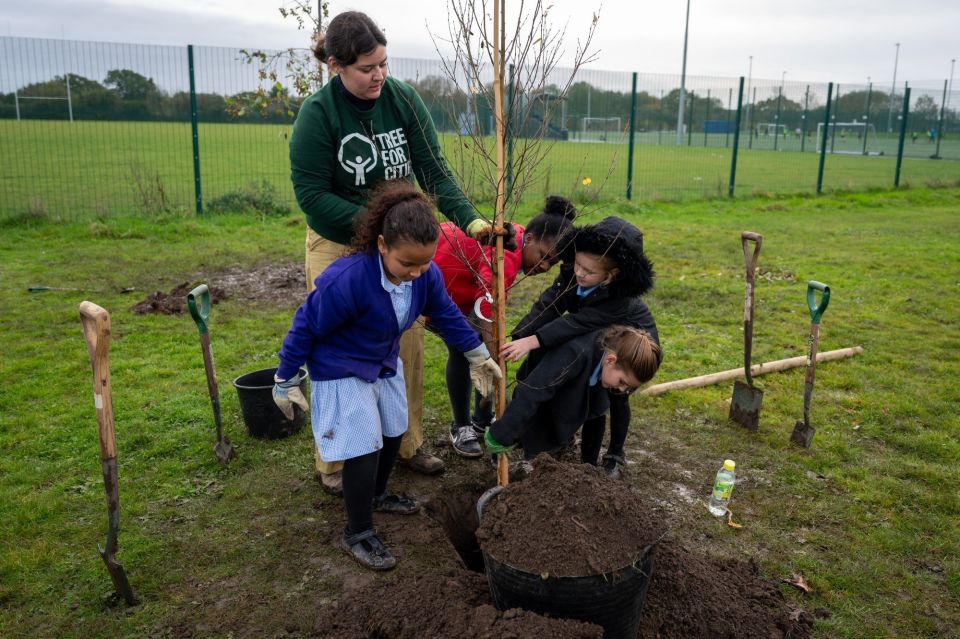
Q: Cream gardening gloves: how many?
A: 2